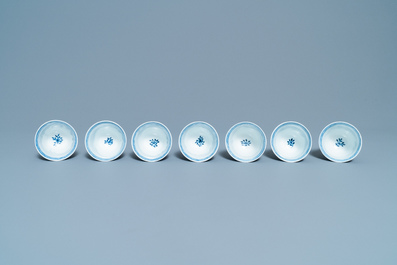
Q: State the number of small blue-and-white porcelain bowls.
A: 7